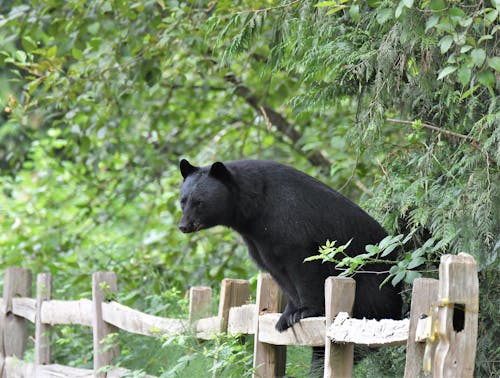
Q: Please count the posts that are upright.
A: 9